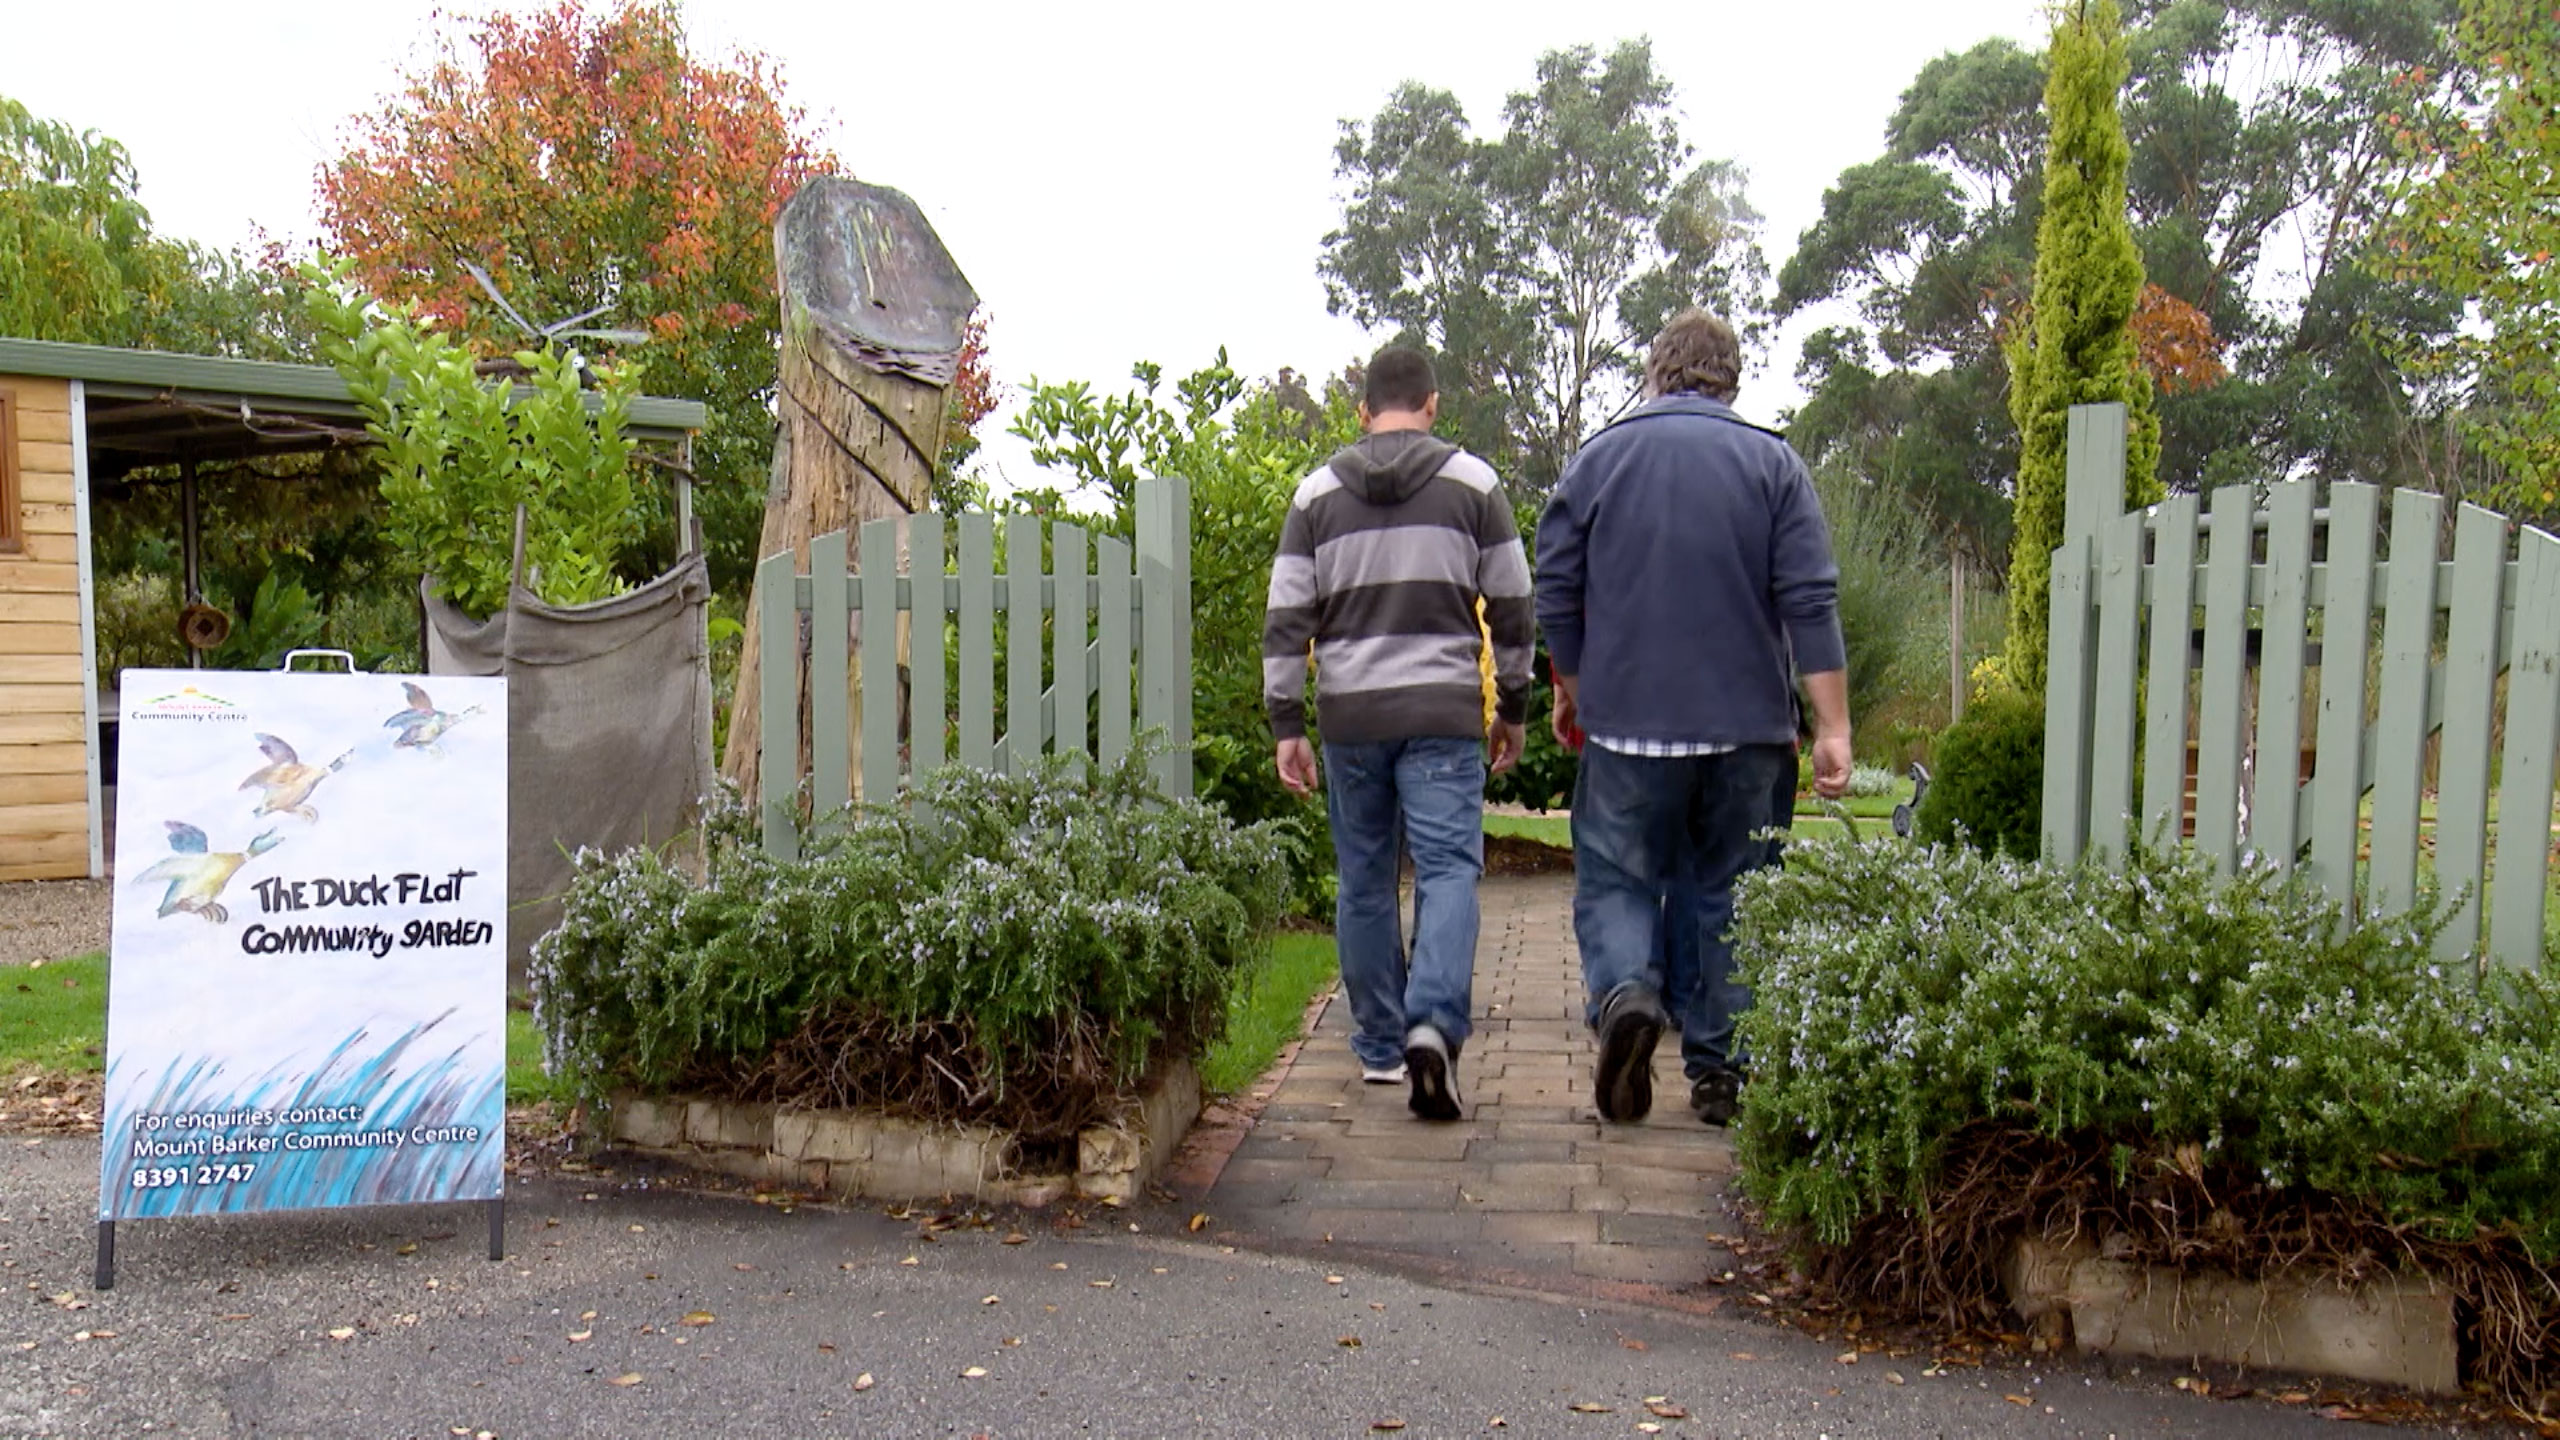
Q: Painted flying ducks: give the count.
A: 3